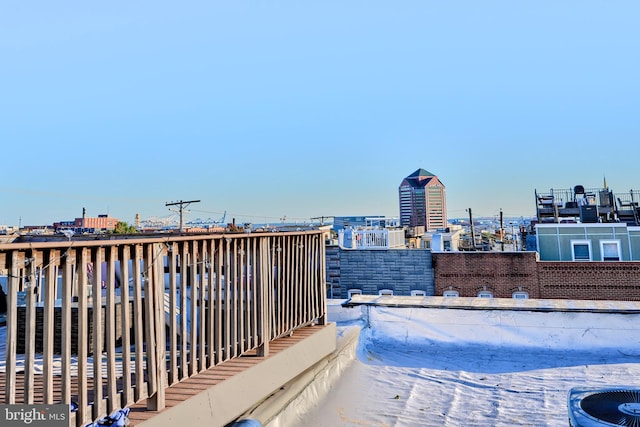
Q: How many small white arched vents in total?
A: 6